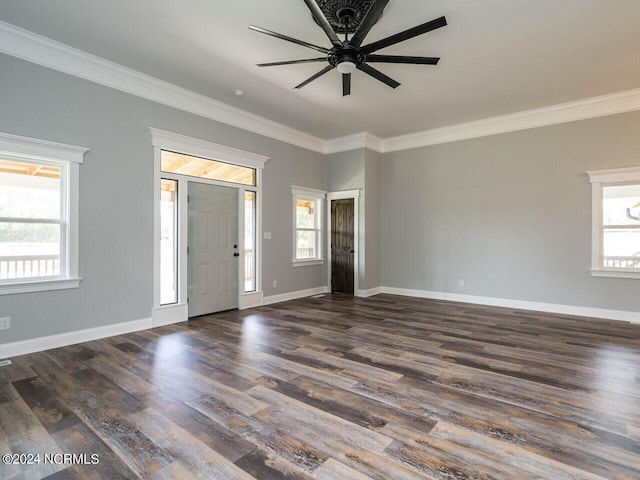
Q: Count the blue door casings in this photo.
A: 0